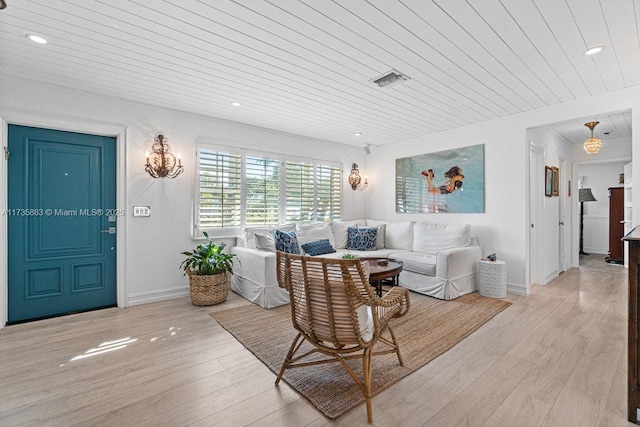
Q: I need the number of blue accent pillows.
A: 3